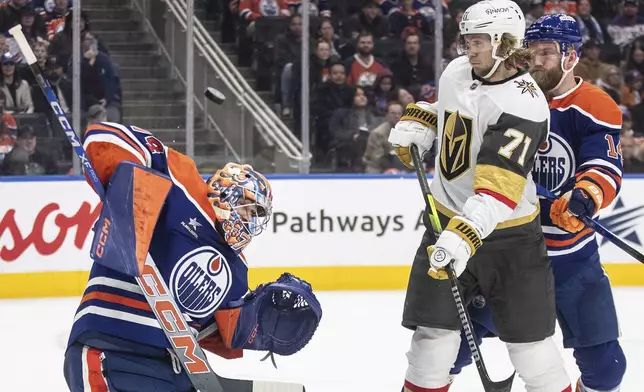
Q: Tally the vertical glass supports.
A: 4